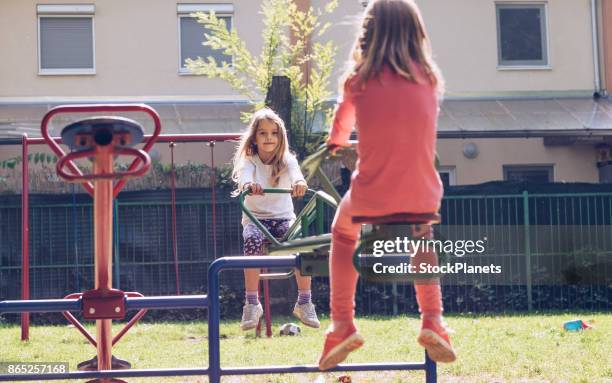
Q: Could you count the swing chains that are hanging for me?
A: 2